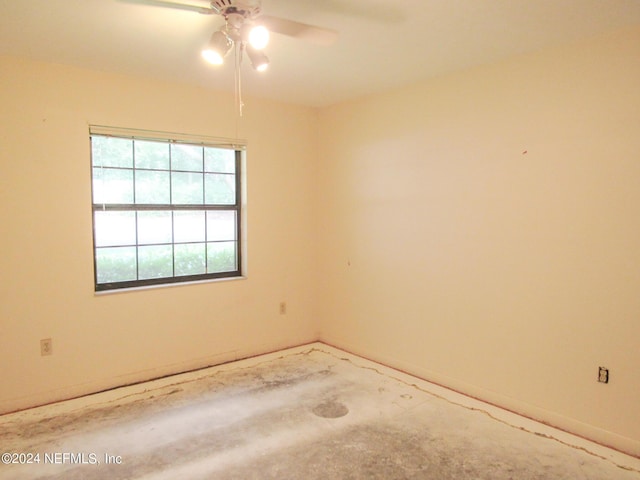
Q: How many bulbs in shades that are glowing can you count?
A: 3